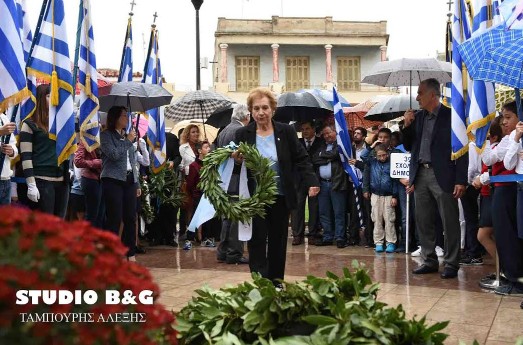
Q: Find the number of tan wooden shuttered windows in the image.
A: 3